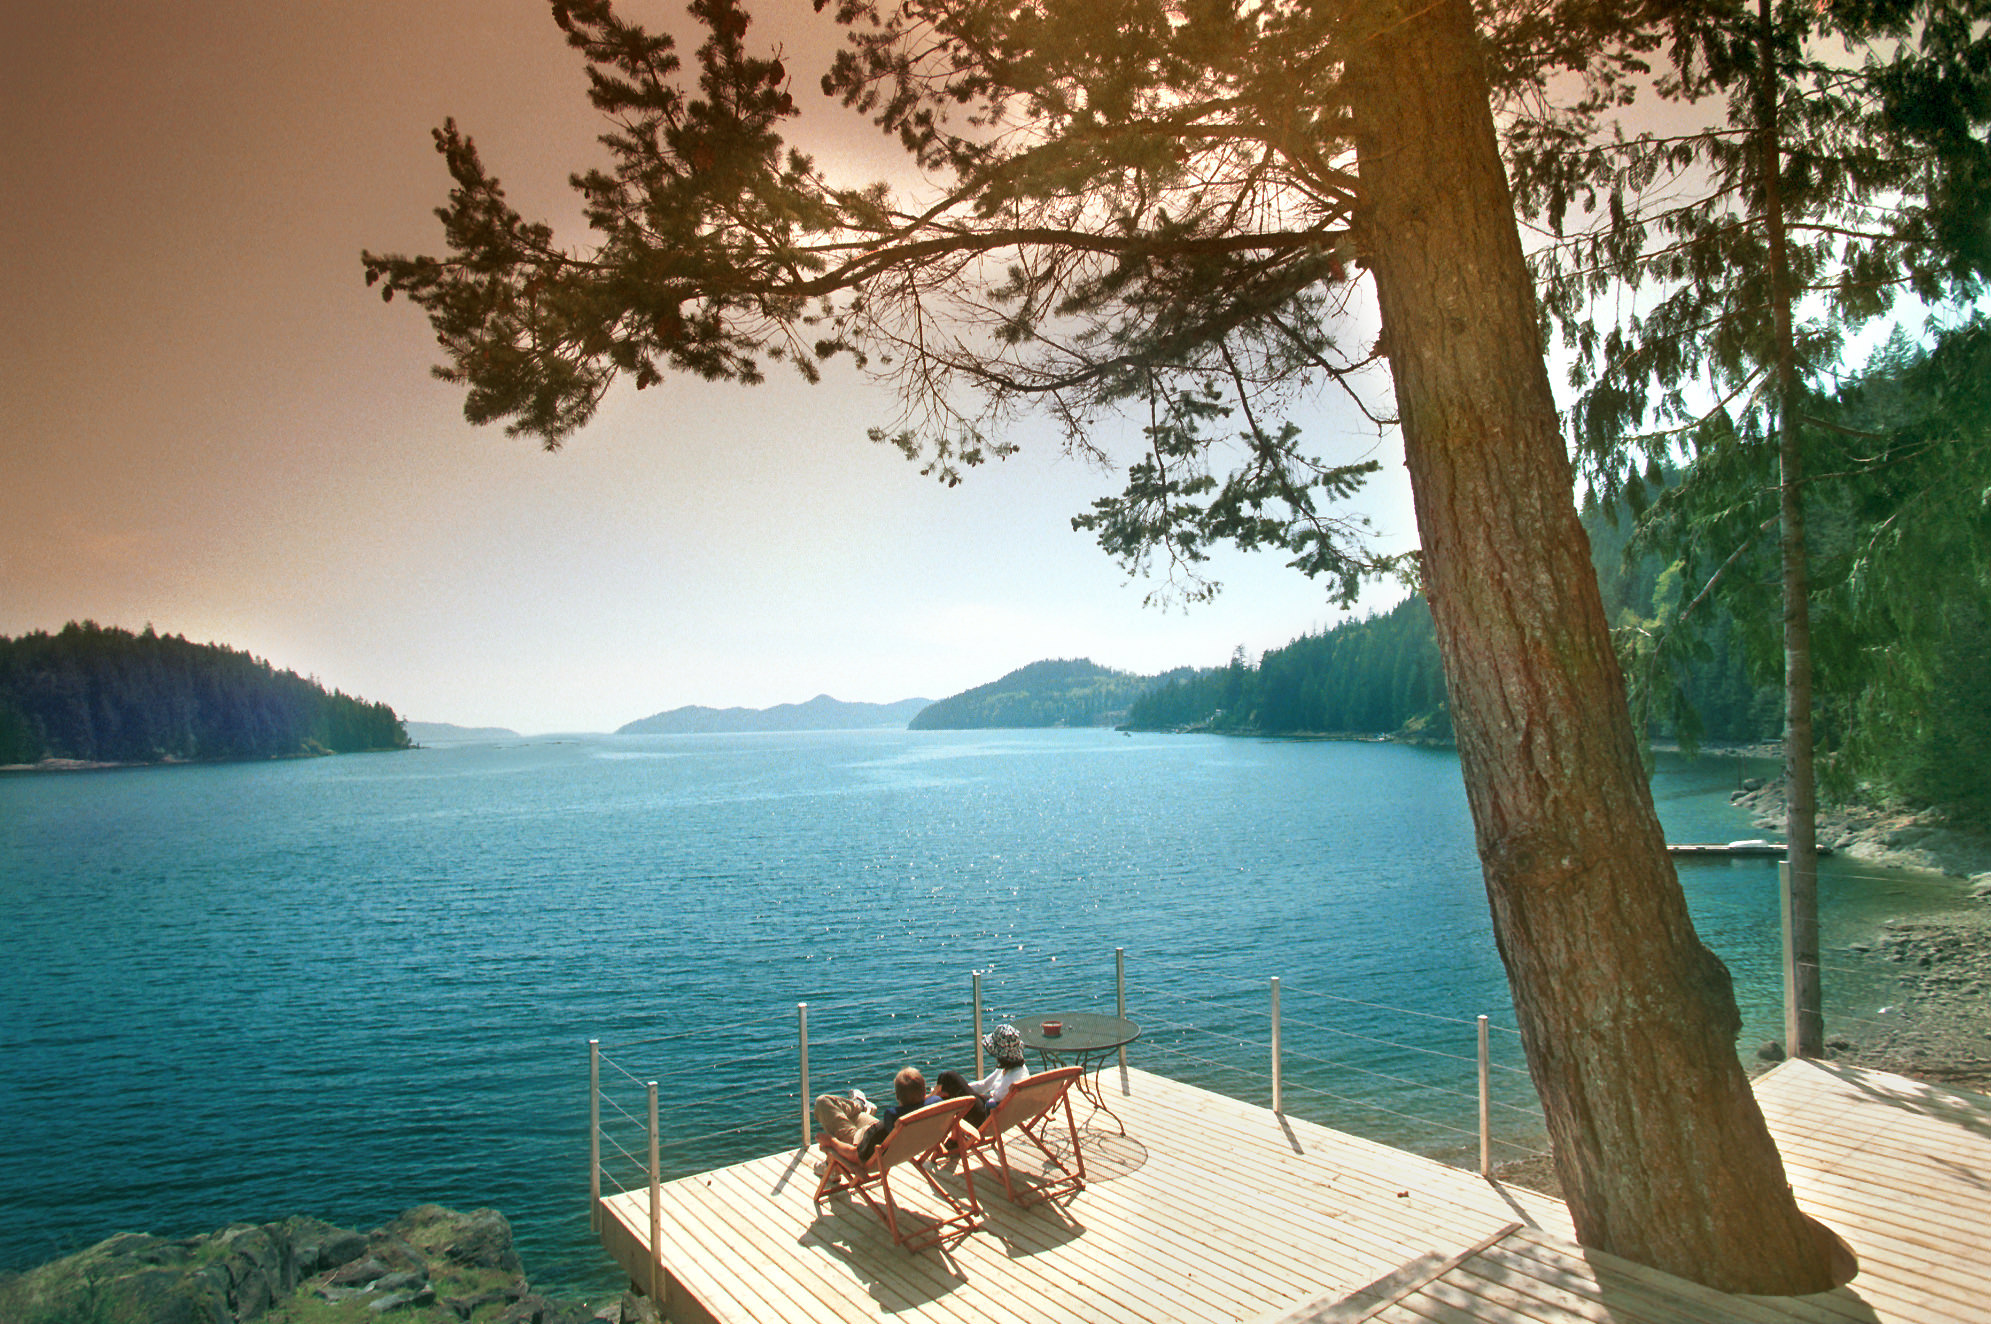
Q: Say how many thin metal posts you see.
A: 8